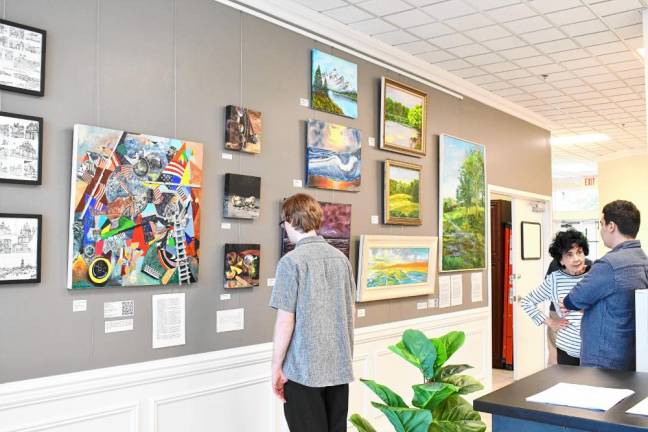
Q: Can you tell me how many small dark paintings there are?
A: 3